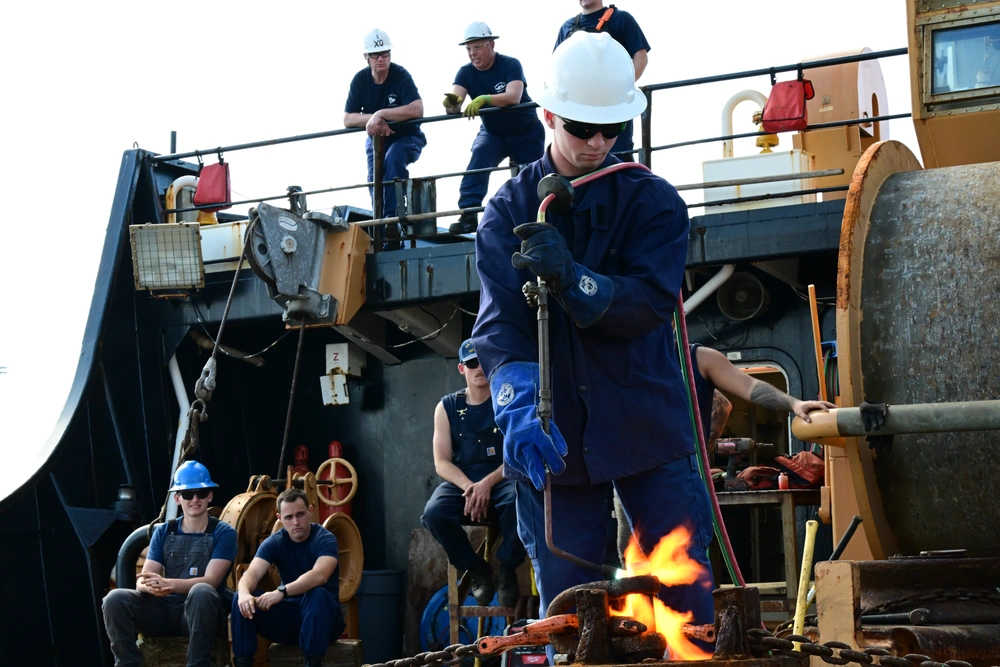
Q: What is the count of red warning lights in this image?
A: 0